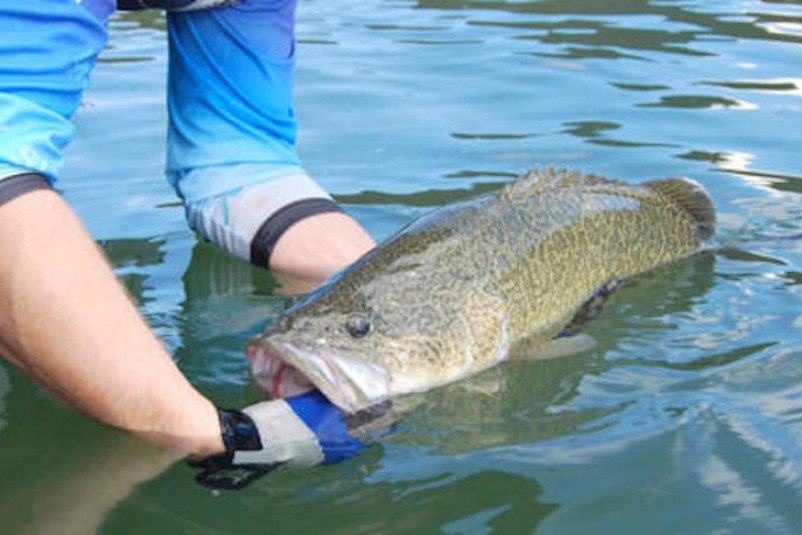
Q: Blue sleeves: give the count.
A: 2